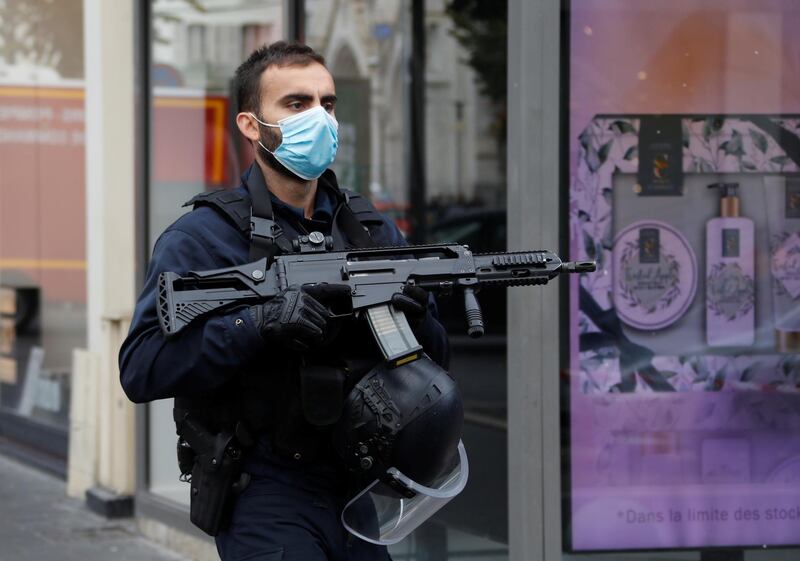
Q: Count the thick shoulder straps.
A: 2